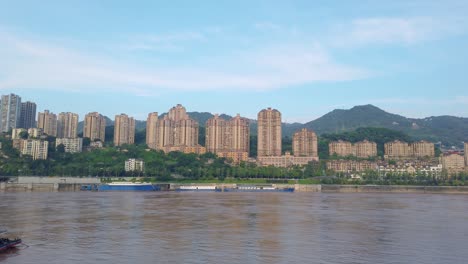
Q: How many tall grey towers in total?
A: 2